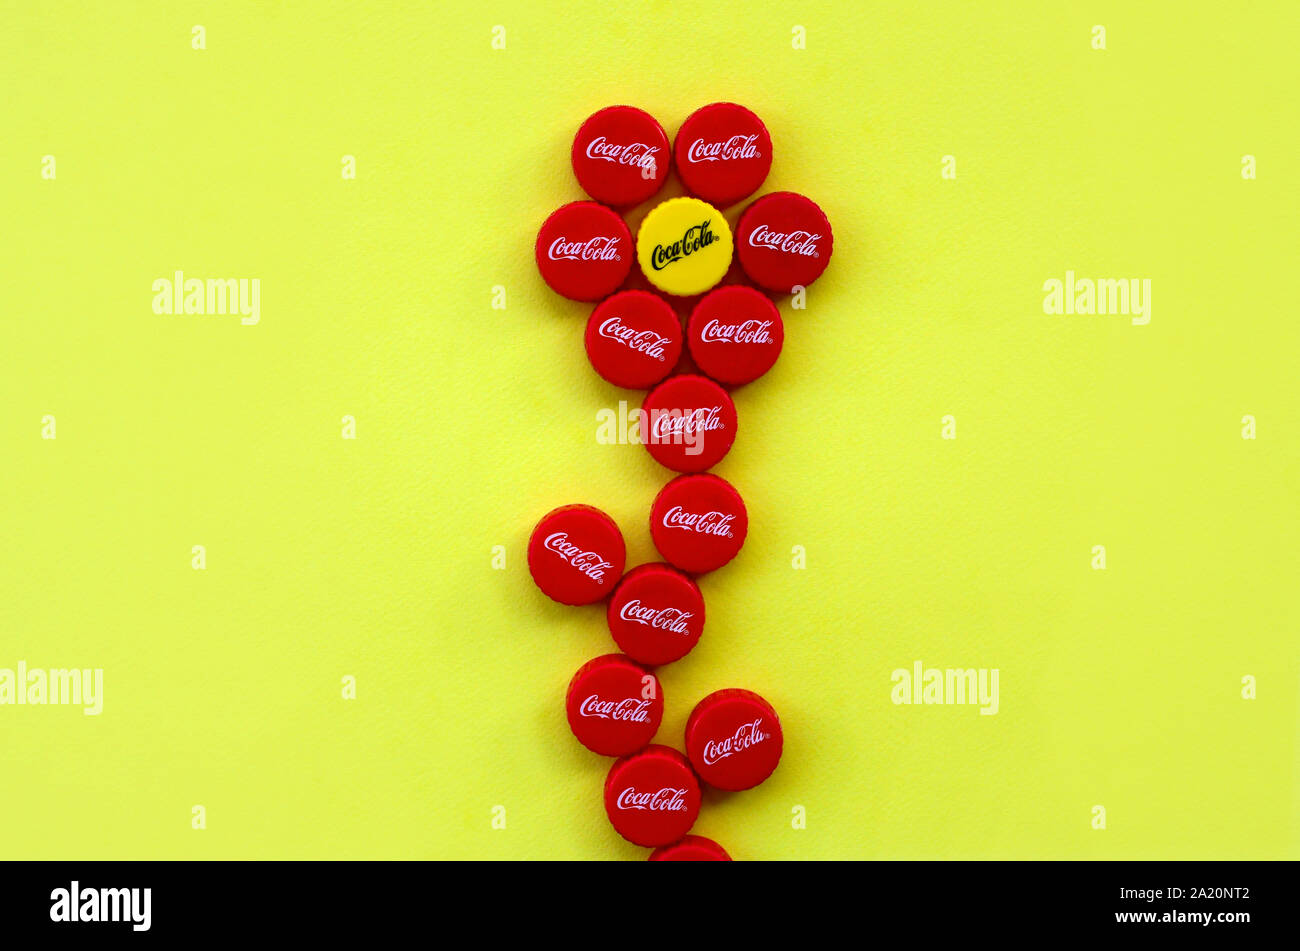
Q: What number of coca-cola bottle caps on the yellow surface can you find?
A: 15